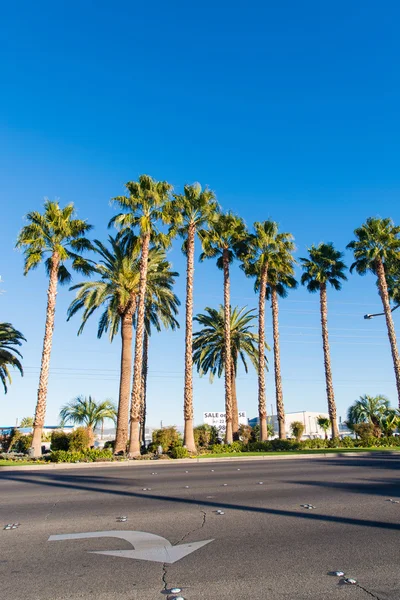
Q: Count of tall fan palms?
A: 8